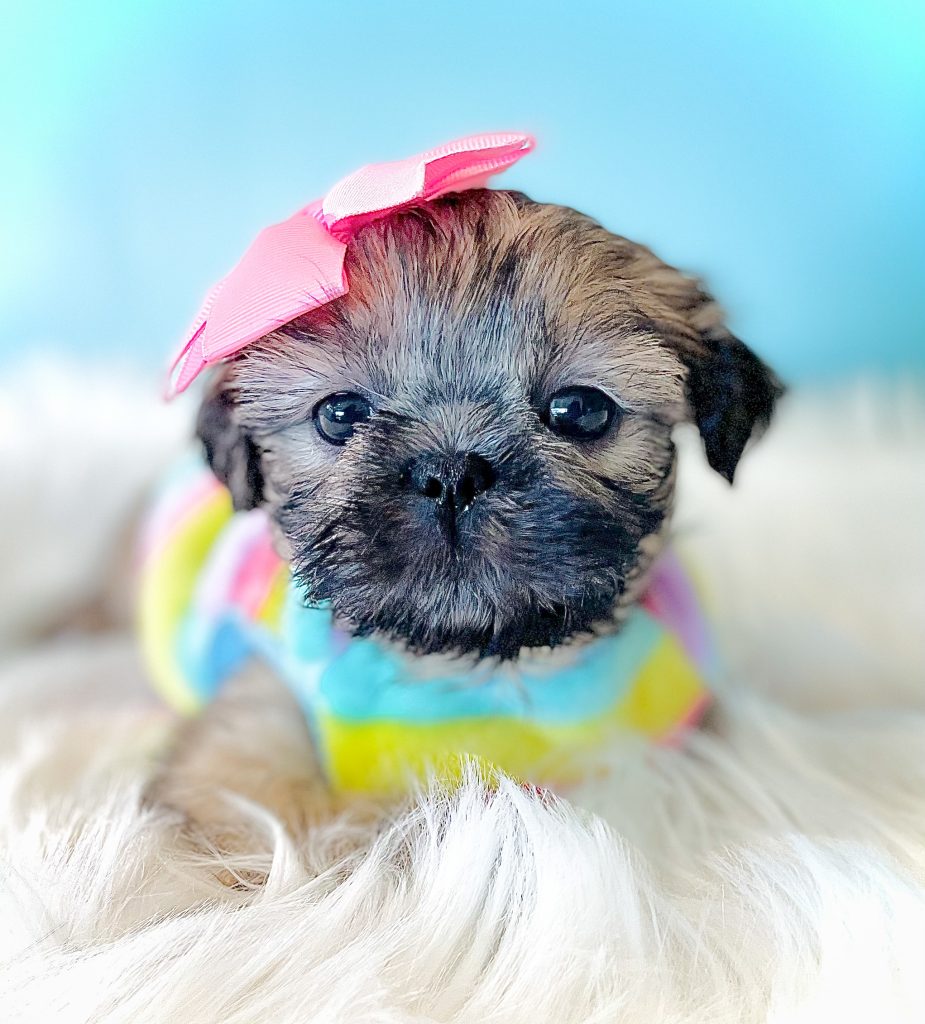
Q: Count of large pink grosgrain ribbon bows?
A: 1